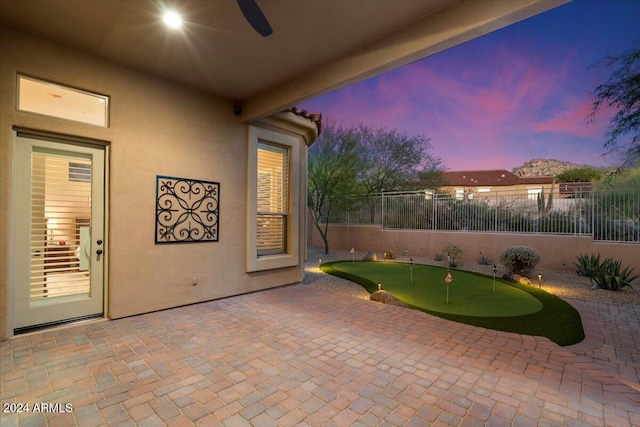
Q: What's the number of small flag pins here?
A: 6